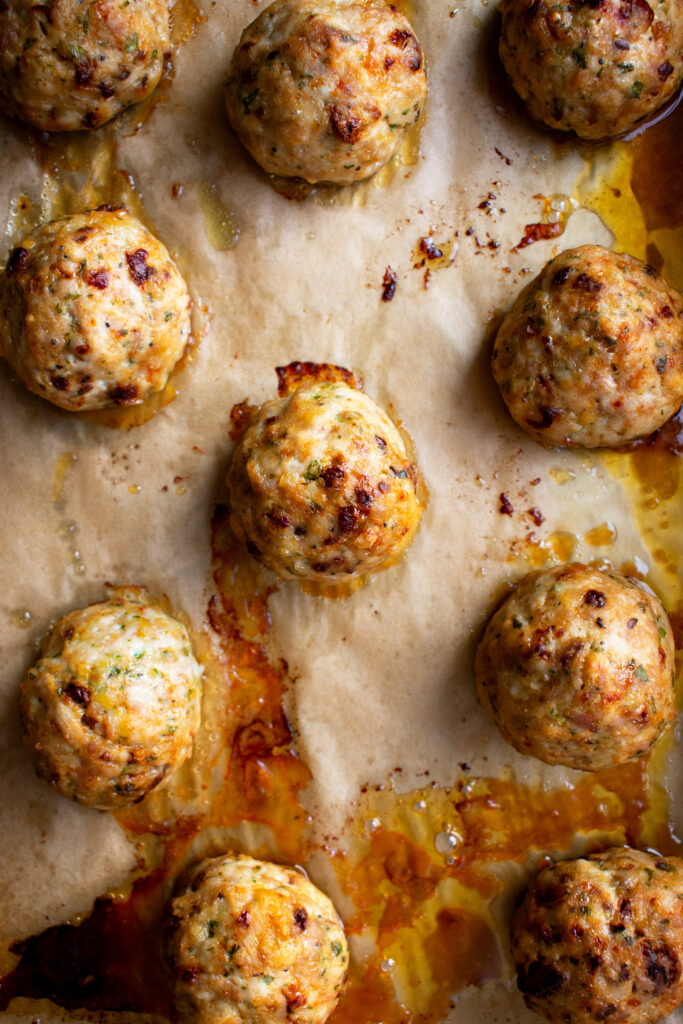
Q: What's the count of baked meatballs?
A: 10